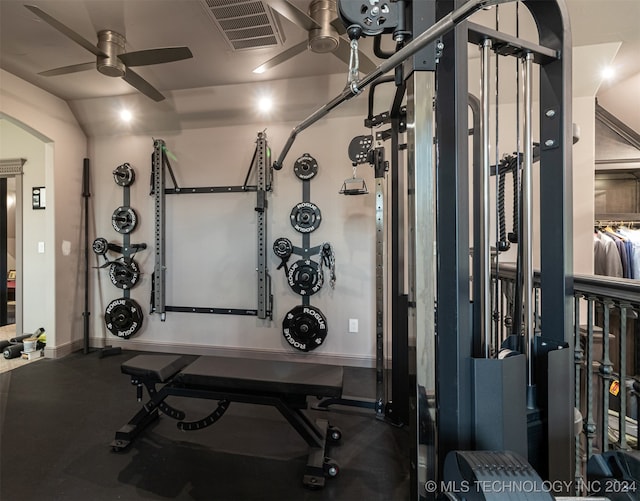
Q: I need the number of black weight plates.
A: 10